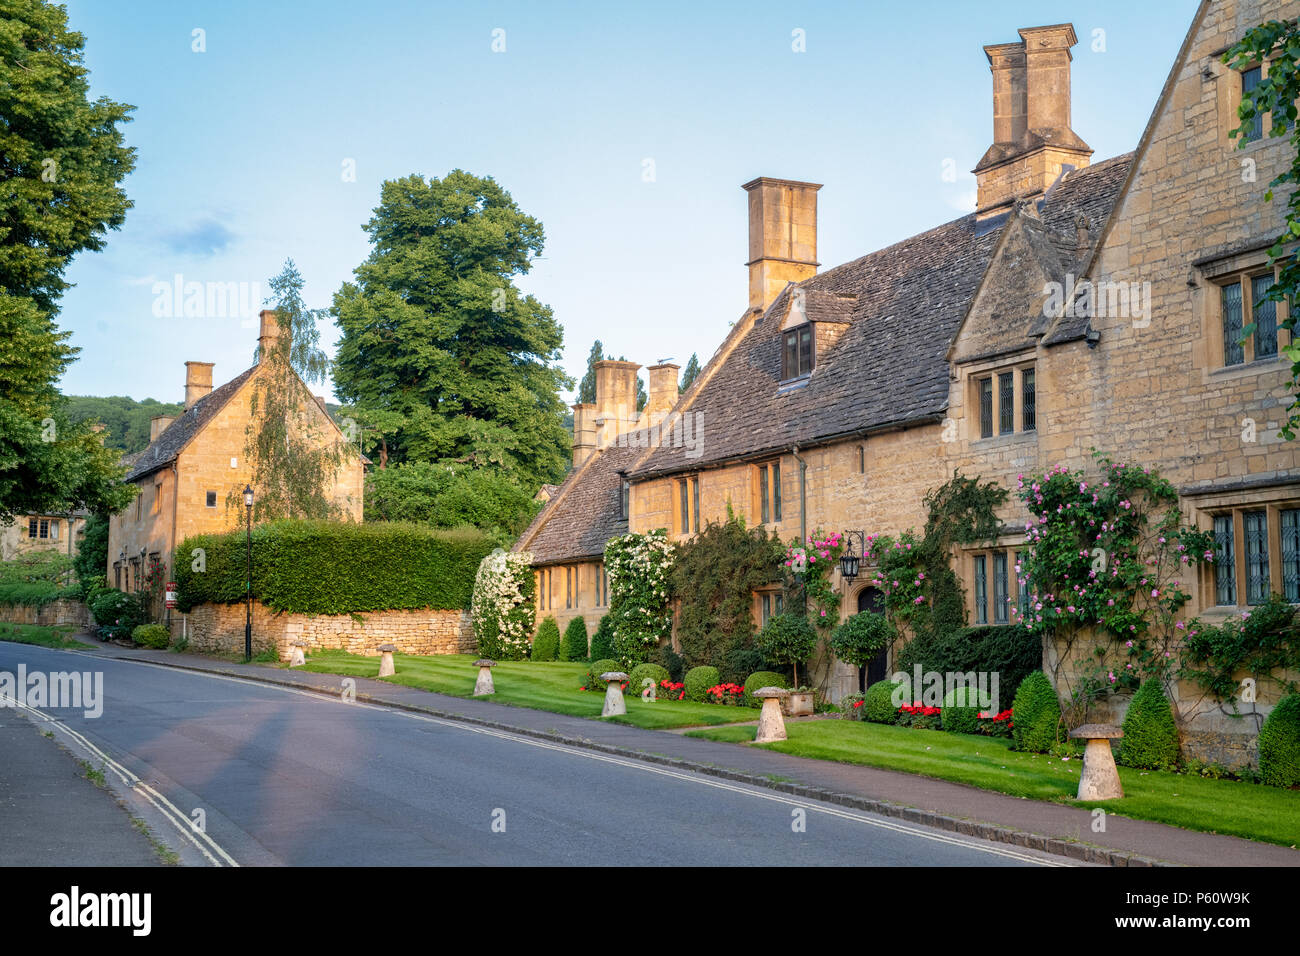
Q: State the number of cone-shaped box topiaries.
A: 6